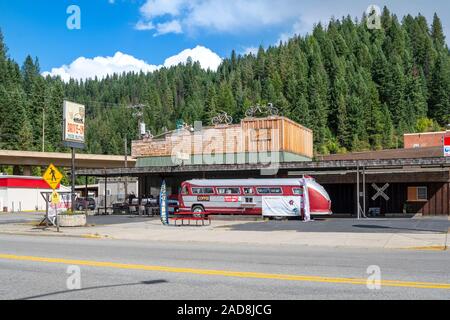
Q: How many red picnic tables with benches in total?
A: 1